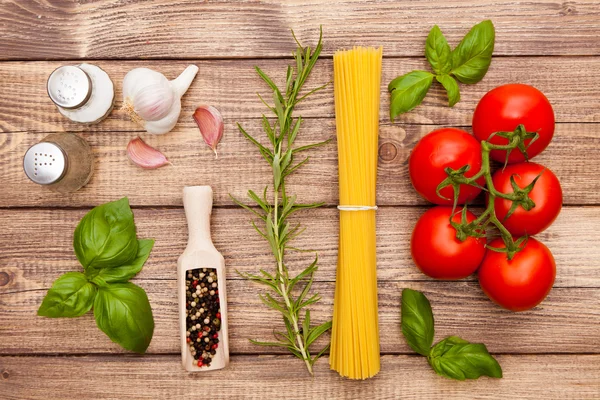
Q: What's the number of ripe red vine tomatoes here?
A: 5